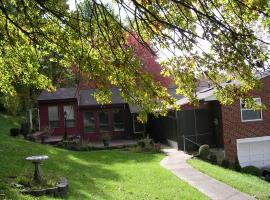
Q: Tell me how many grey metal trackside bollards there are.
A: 0